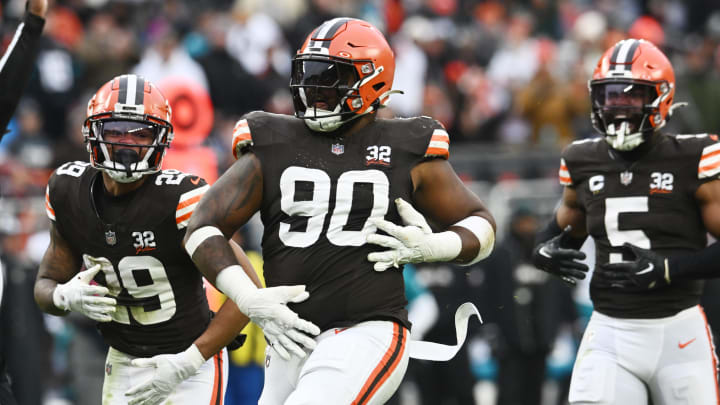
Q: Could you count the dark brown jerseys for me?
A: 3